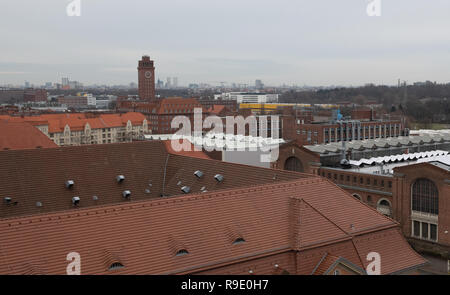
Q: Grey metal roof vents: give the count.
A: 8